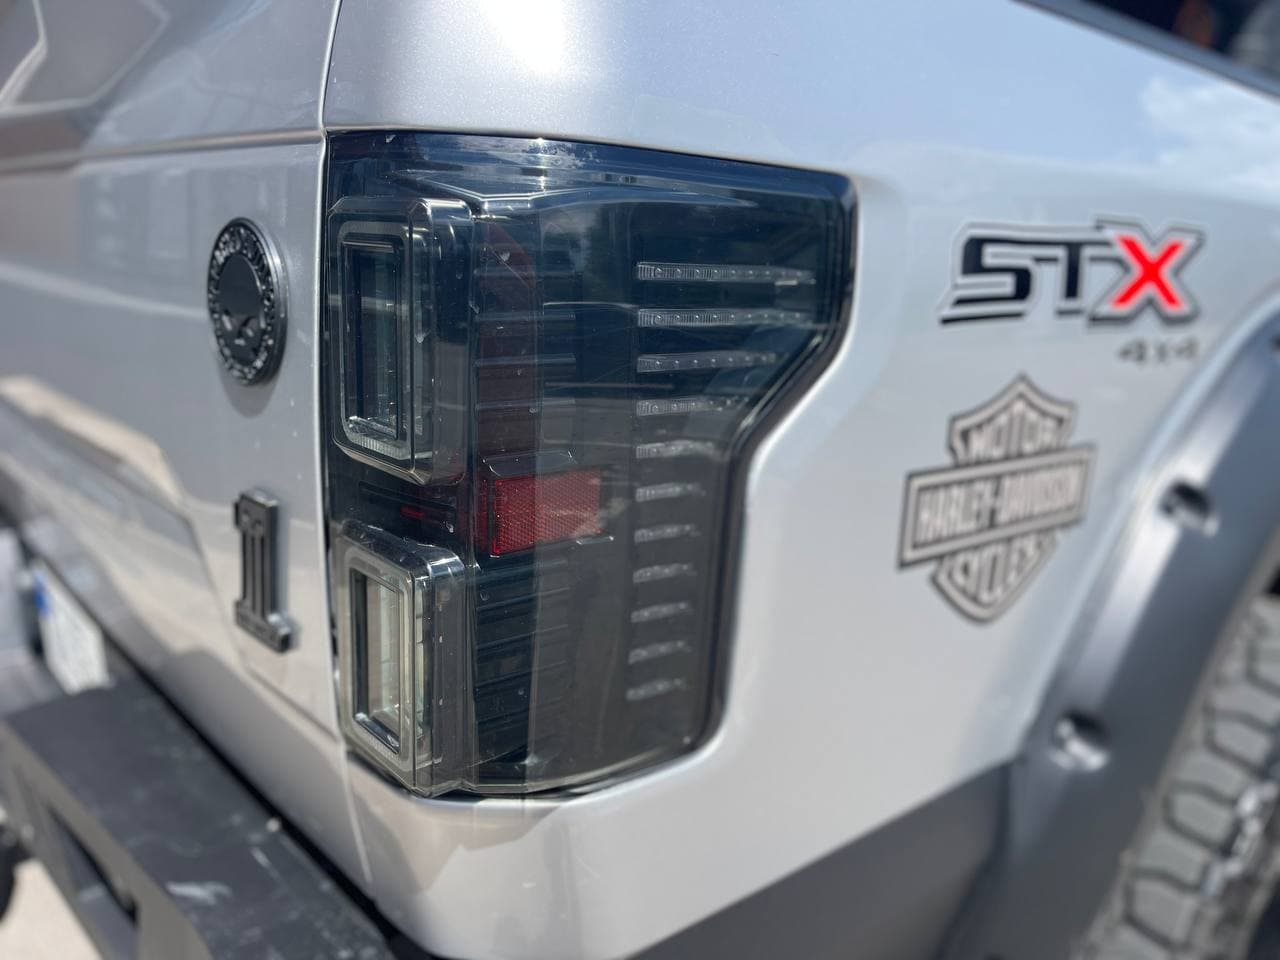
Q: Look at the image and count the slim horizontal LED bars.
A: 11